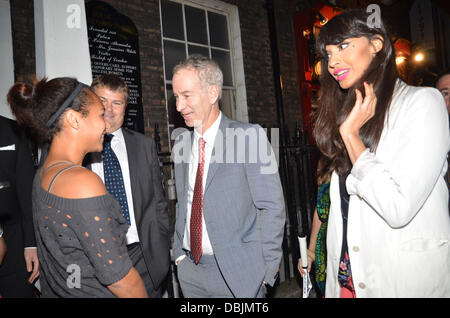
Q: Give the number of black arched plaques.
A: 1